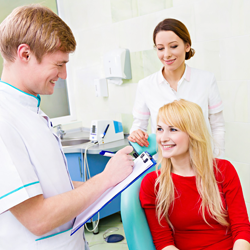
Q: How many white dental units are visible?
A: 1